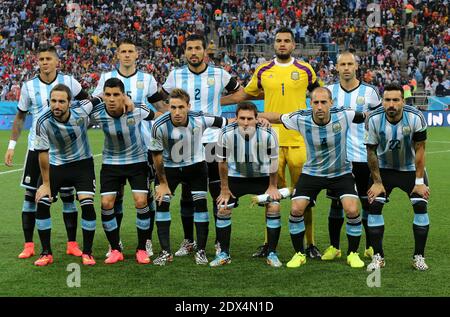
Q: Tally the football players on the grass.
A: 11